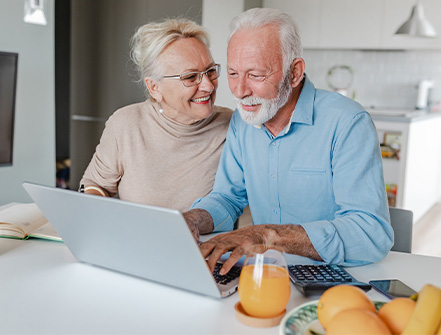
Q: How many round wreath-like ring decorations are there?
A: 1